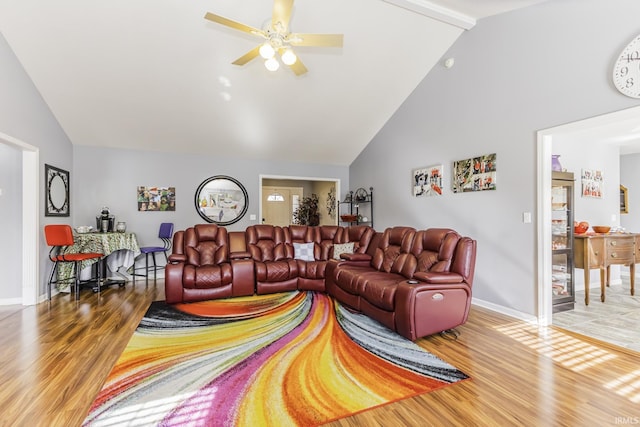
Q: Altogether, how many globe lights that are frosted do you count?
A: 3